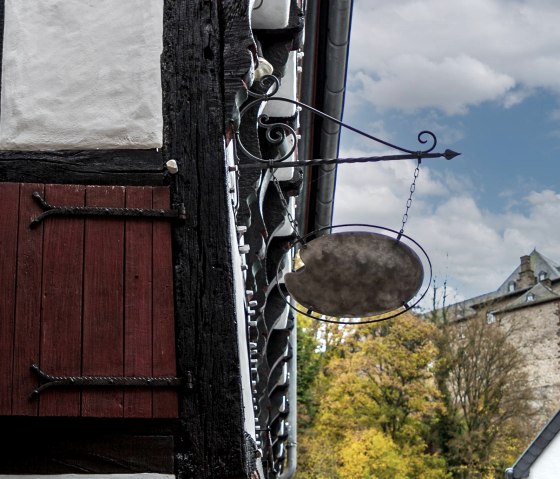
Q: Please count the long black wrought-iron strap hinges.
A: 2